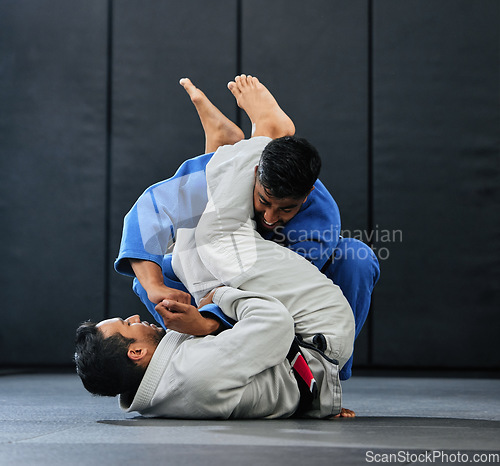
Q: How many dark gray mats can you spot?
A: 4